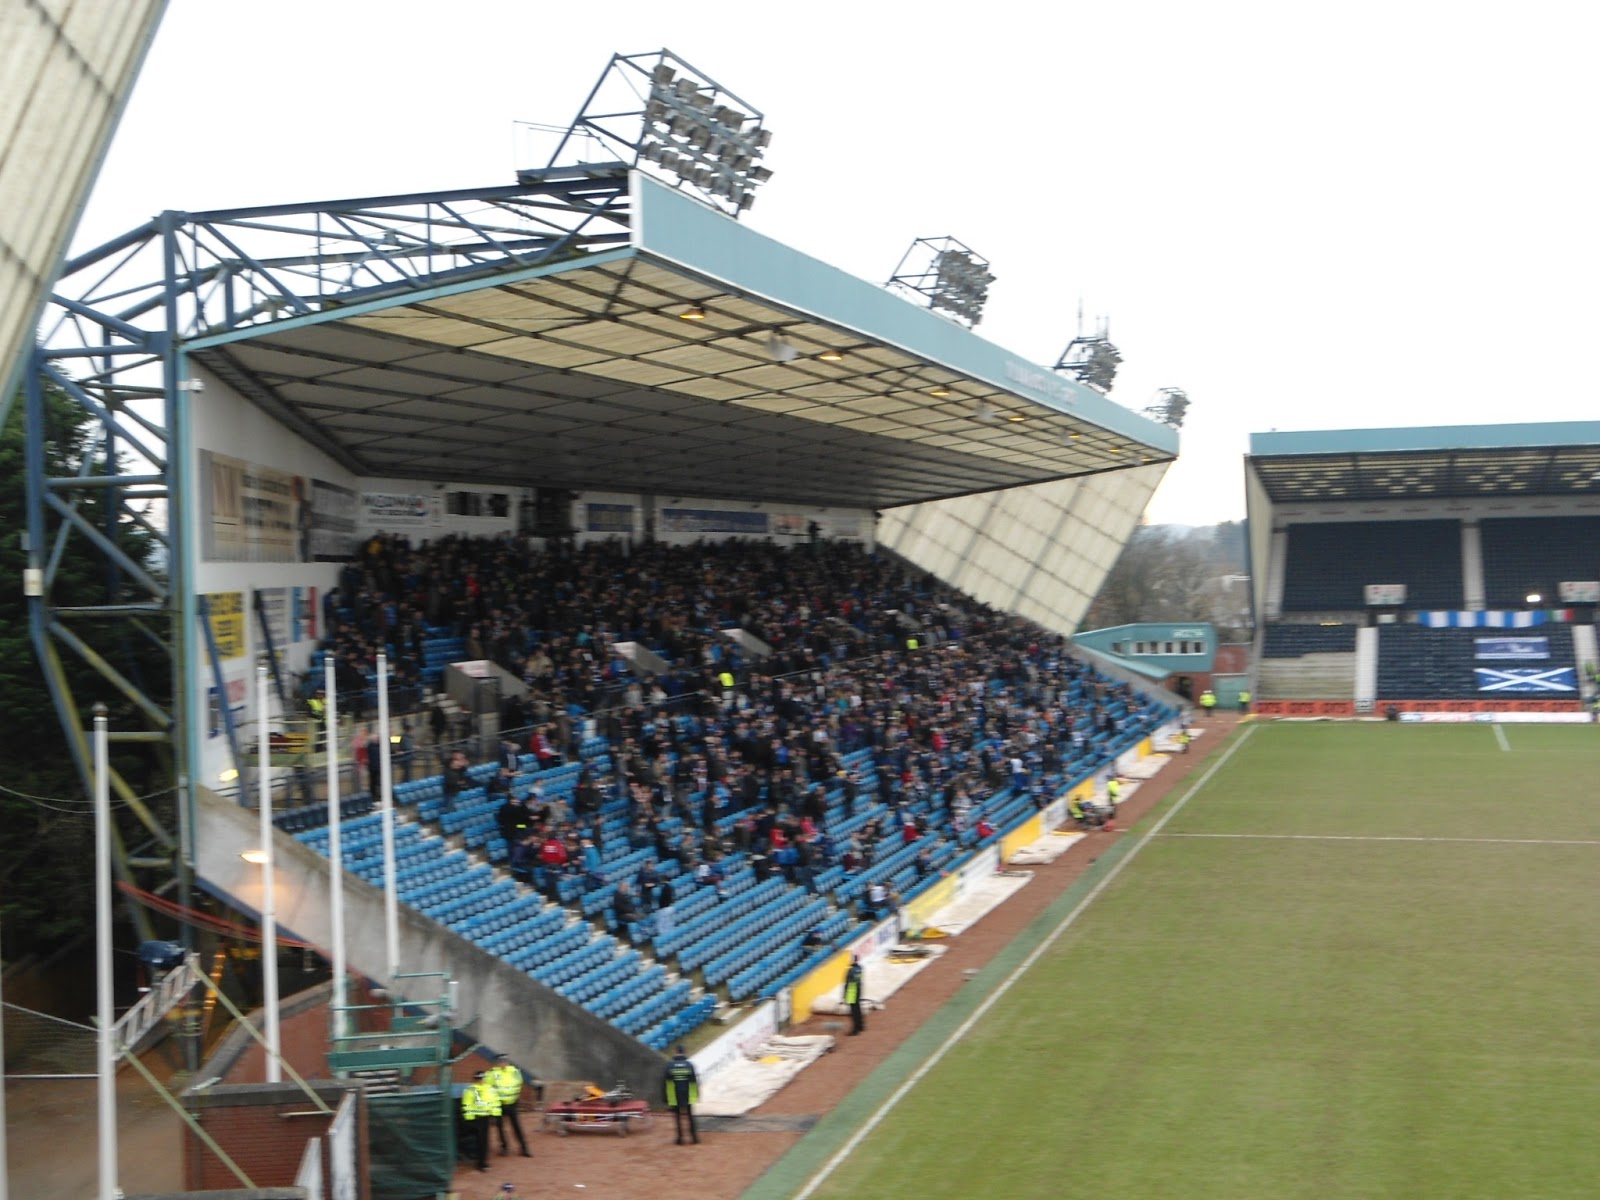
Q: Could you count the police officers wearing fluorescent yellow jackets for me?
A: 2